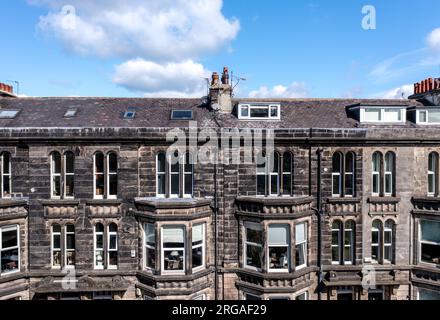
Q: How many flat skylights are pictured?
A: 4